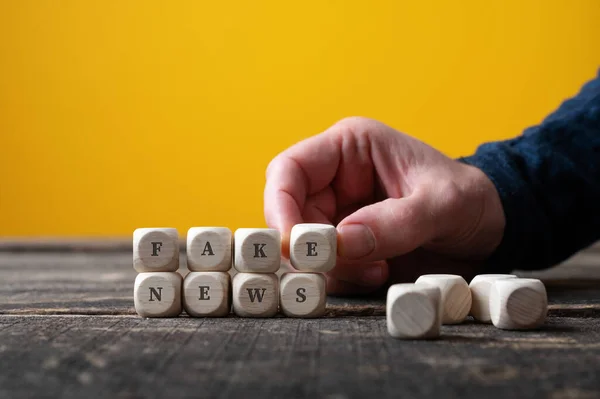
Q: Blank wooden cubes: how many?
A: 4